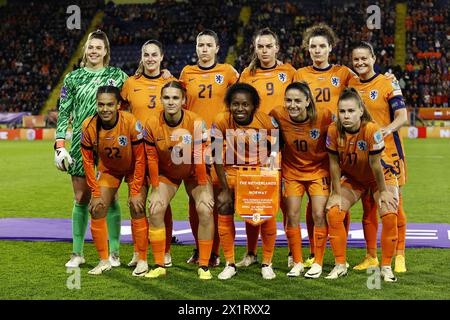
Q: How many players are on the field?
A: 11